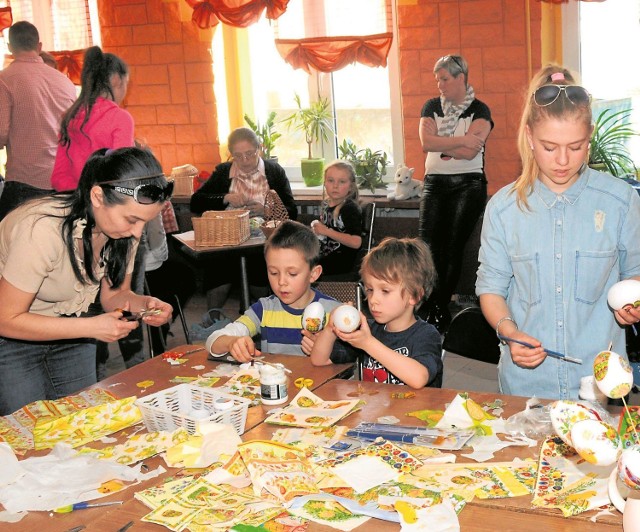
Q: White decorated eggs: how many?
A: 7